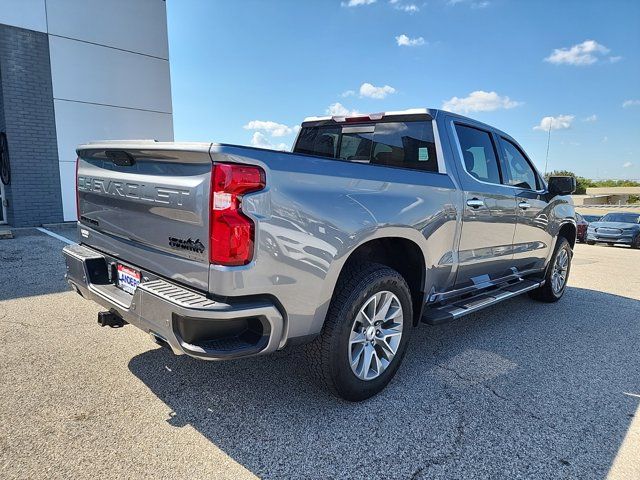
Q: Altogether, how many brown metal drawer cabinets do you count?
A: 0